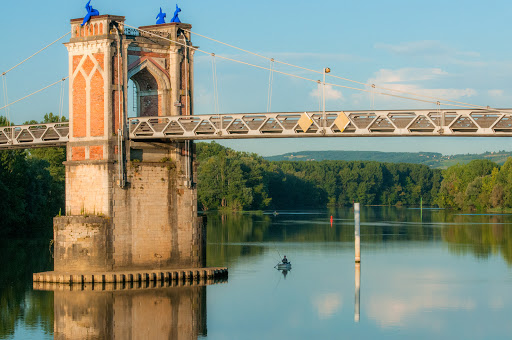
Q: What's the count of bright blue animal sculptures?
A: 3